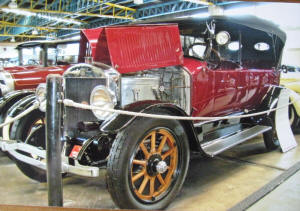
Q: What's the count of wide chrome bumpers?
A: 1